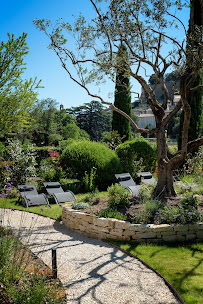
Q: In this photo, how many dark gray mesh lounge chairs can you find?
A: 4